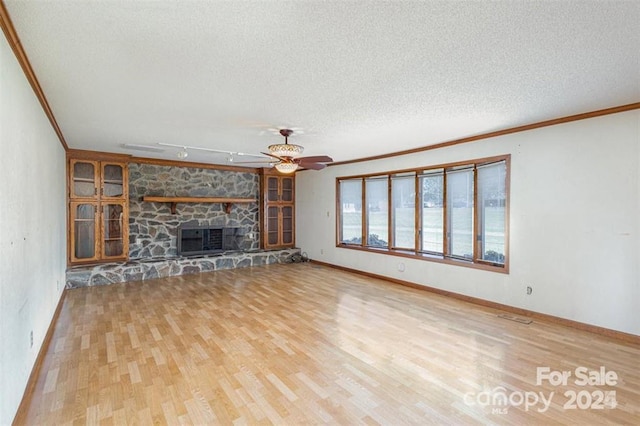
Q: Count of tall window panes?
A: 6